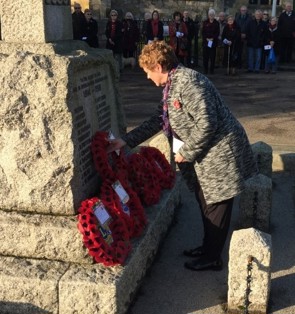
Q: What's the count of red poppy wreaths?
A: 5